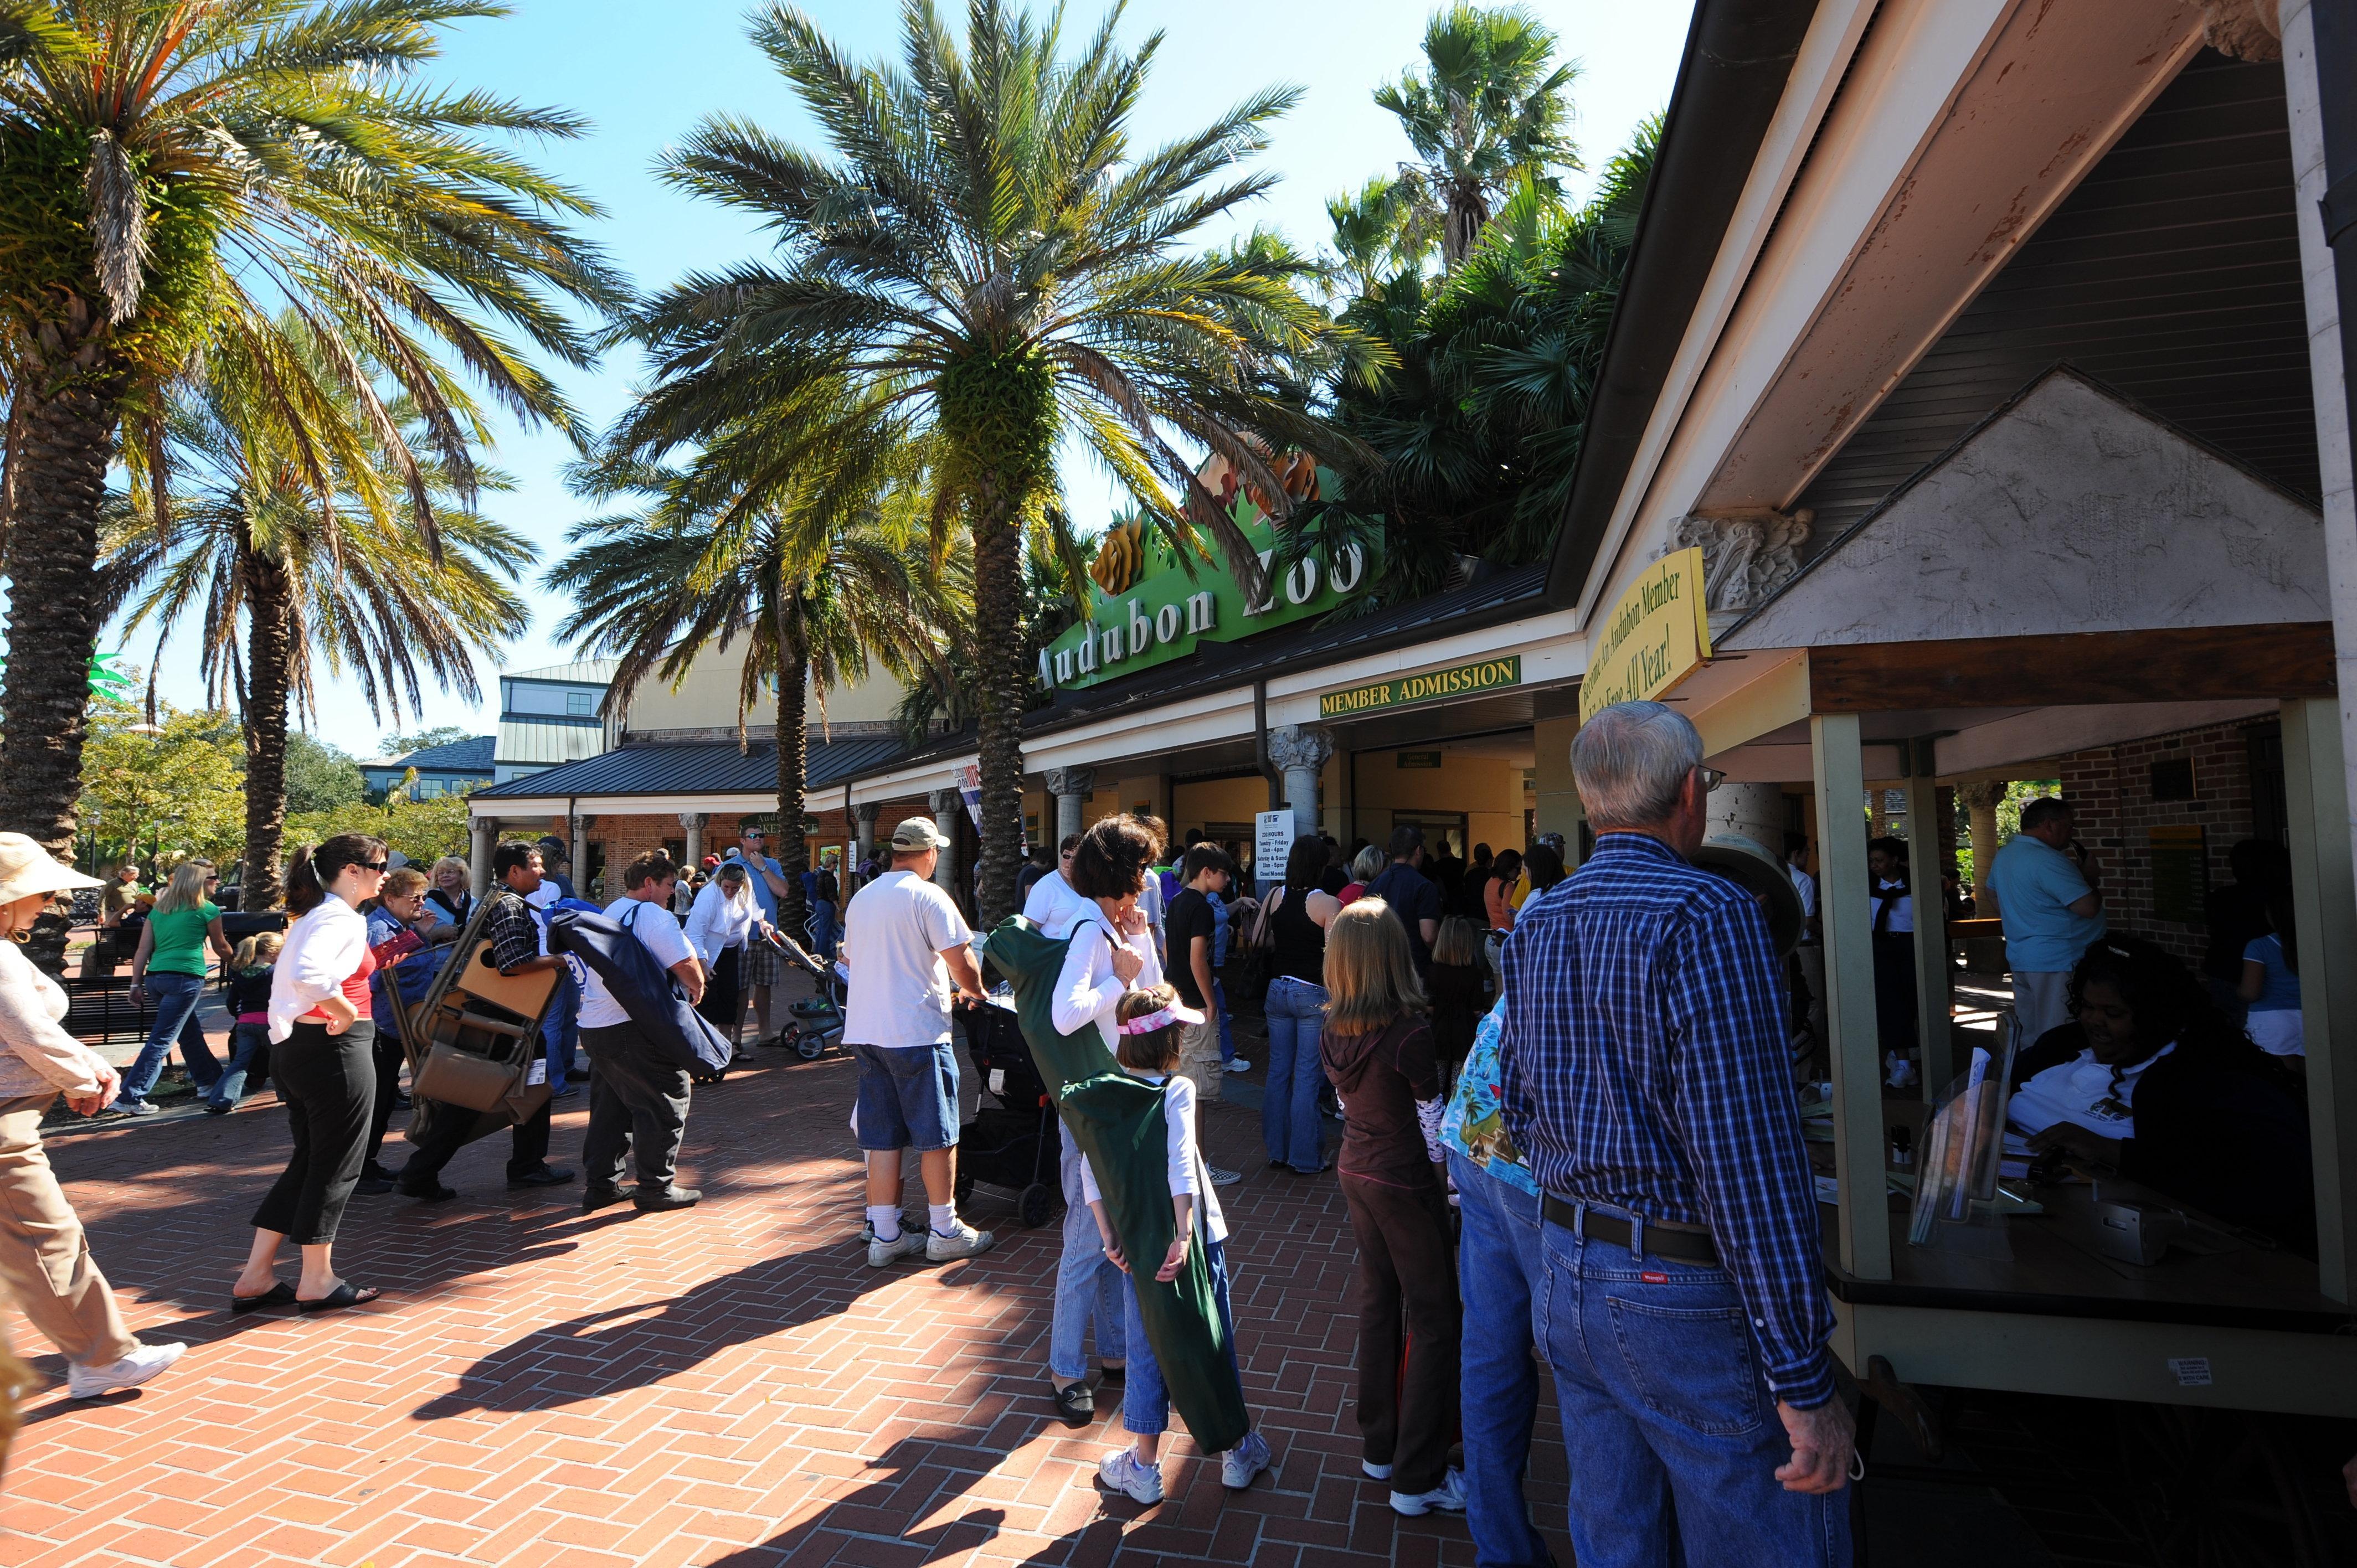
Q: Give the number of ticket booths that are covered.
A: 1